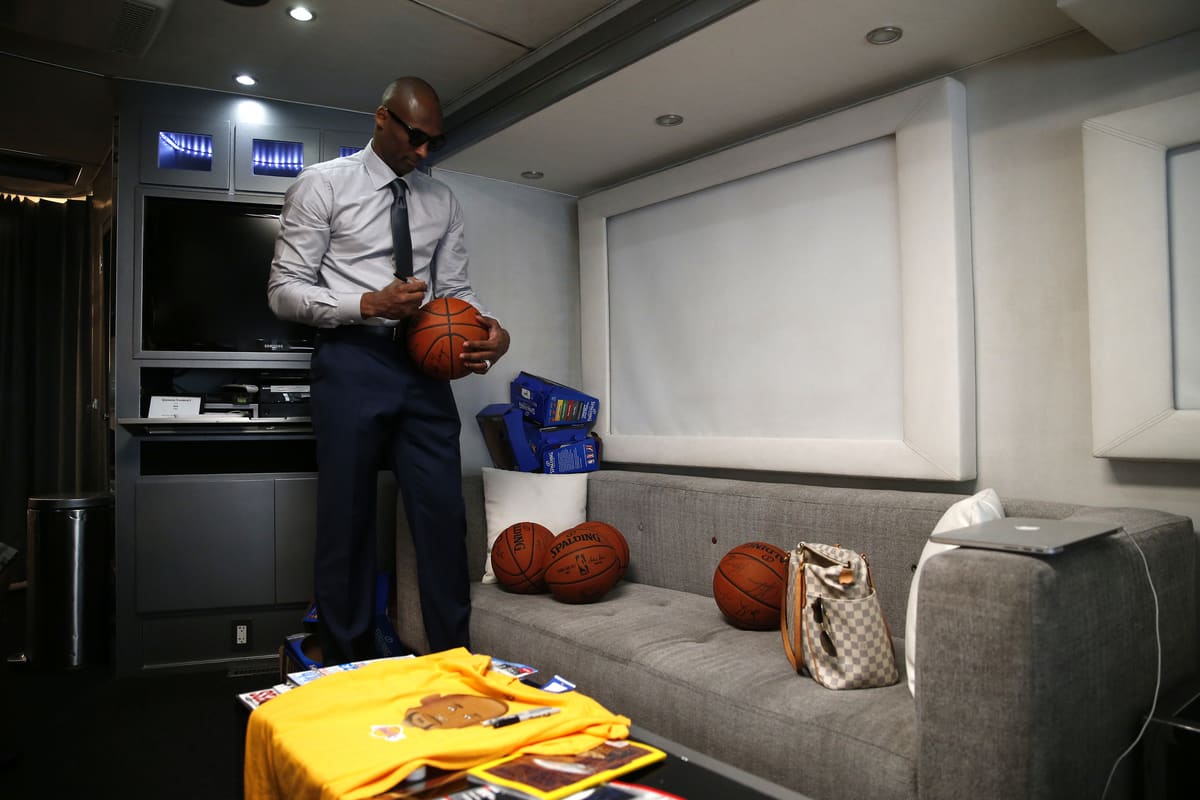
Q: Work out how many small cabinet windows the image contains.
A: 3